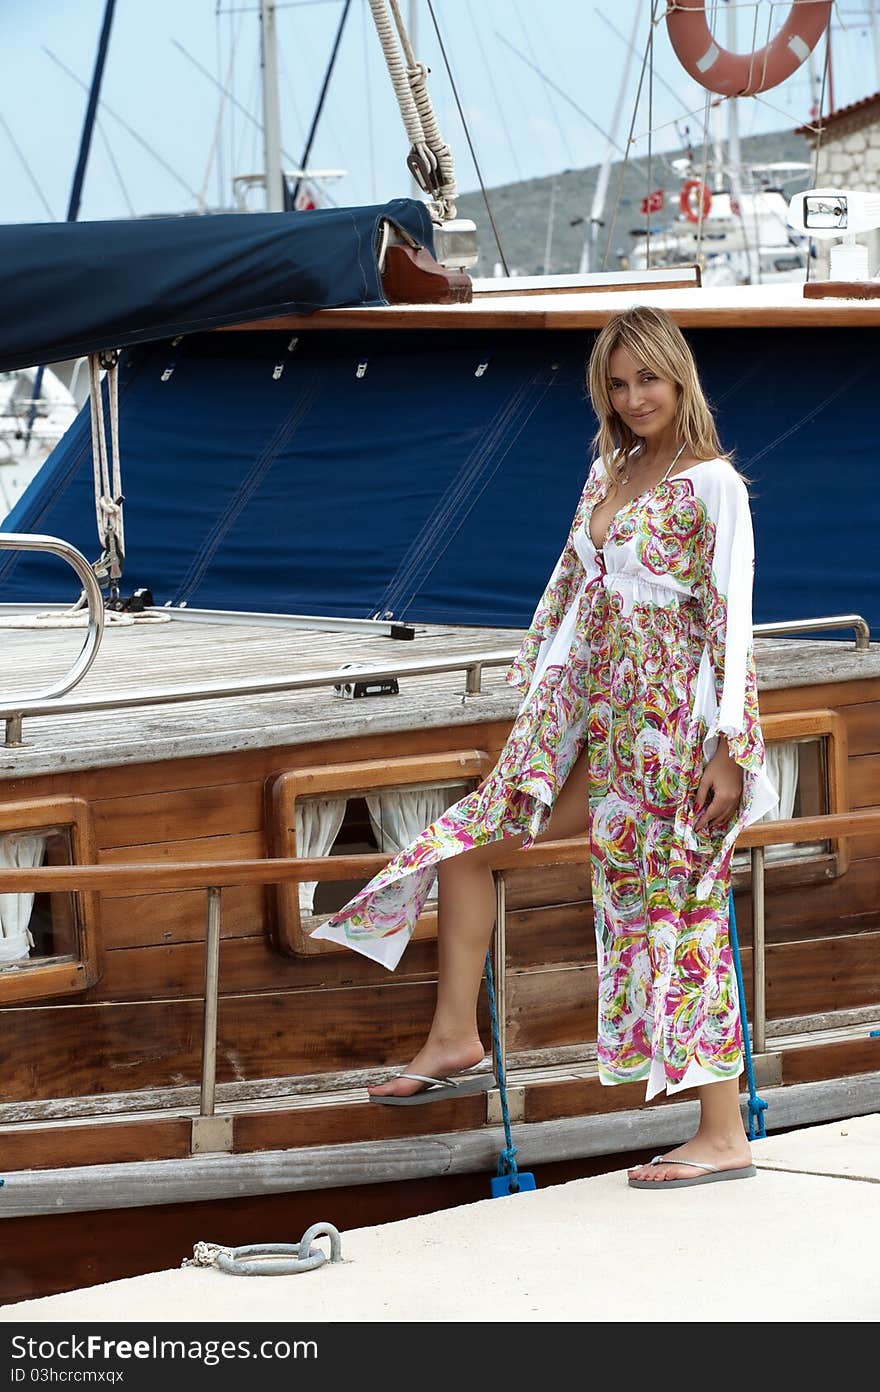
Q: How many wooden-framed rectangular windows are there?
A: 3